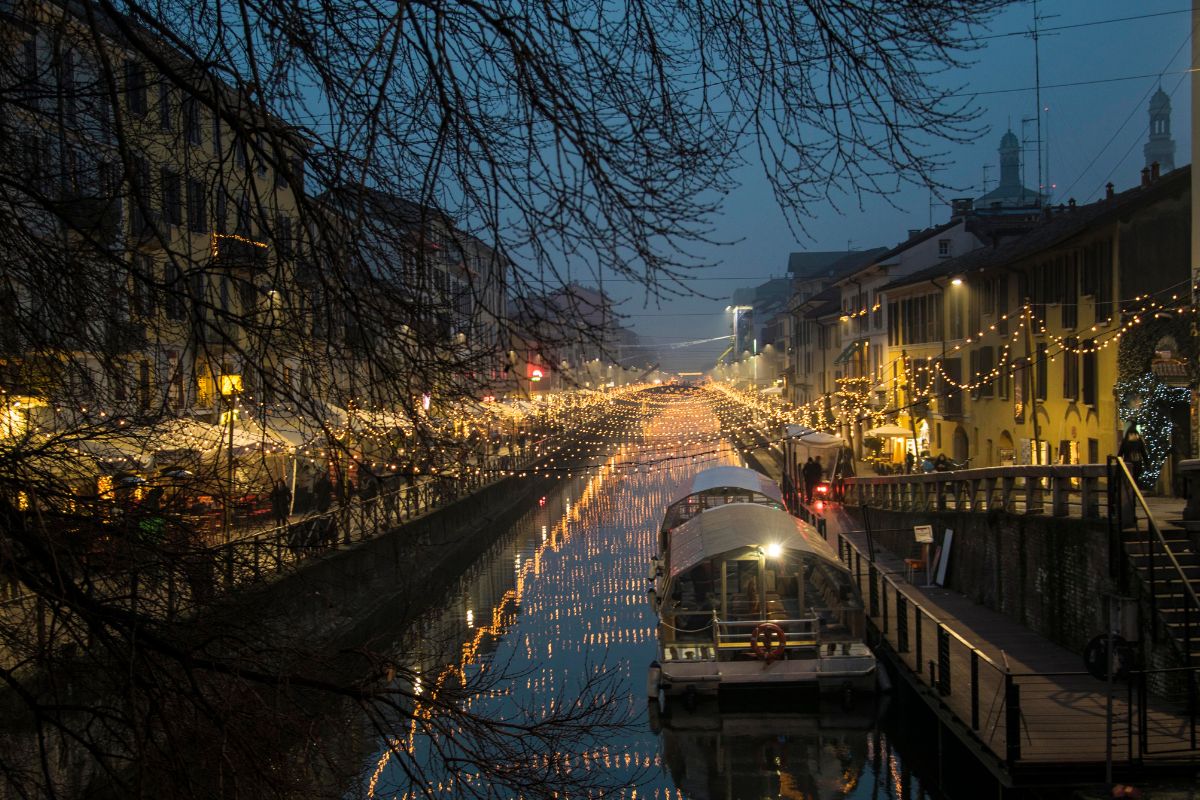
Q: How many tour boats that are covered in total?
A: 2